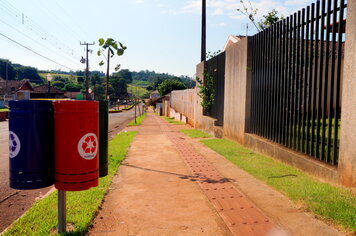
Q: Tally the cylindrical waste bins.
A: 3